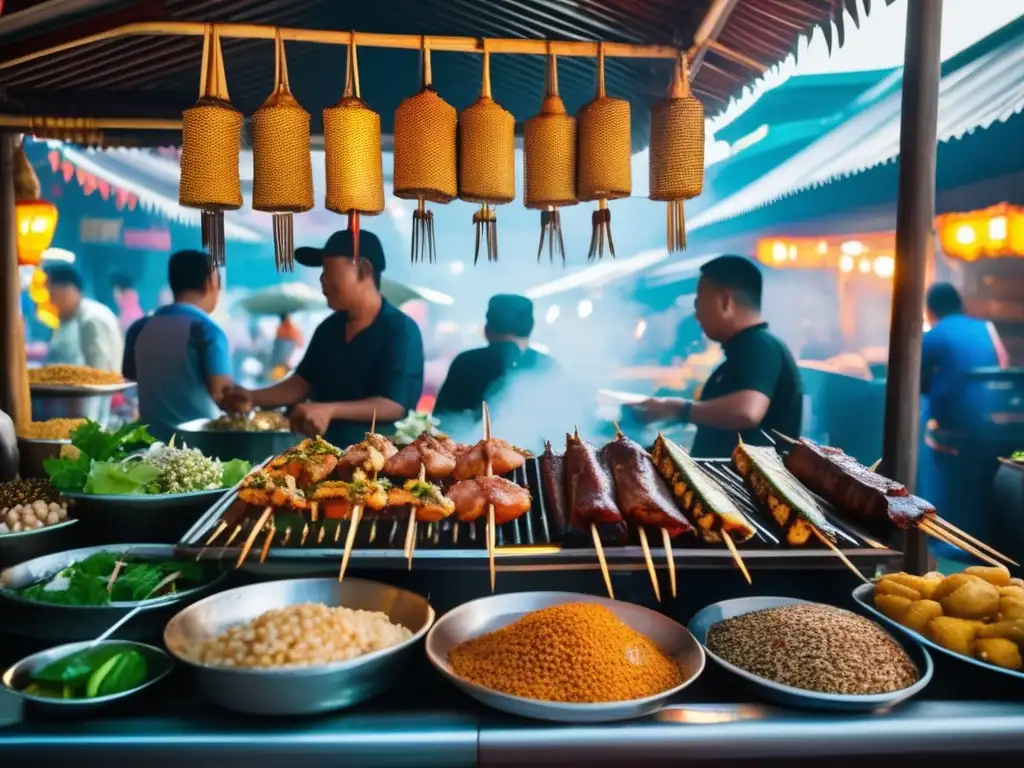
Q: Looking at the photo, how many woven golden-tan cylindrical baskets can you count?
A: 8